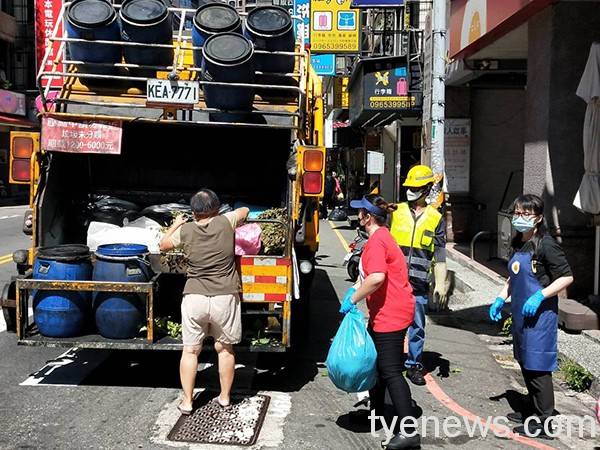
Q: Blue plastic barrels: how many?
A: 7